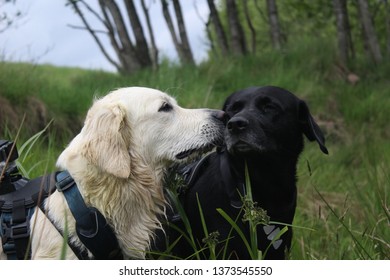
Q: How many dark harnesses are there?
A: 2